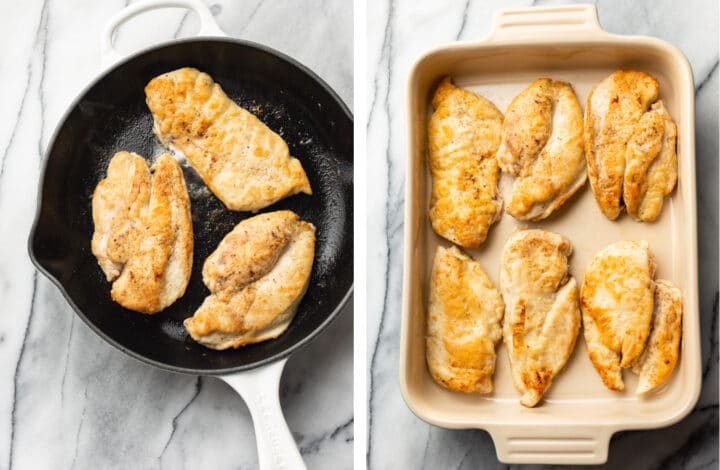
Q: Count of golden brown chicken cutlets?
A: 9